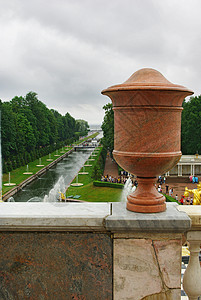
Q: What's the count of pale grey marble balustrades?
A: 1